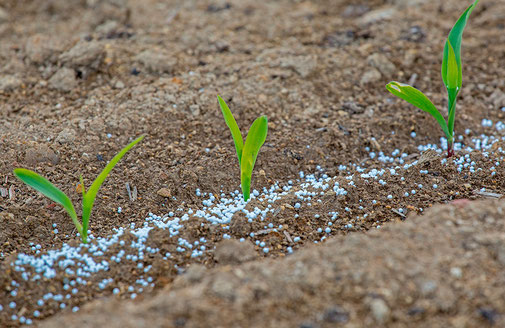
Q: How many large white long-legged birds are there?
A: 0